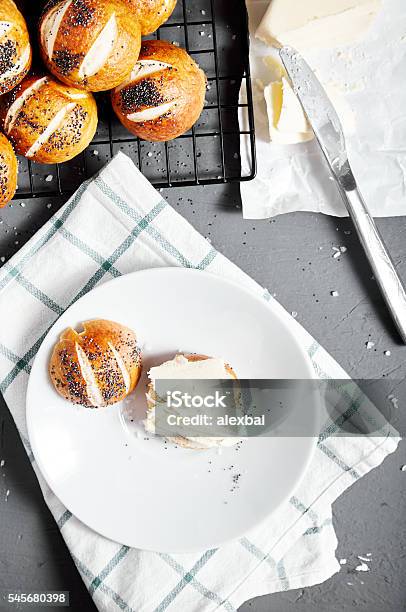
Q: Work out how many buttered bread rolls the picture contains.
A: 1